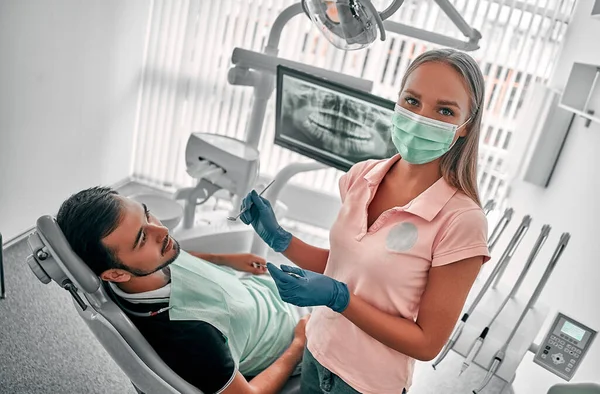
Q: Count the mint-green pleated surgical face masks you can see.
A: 1